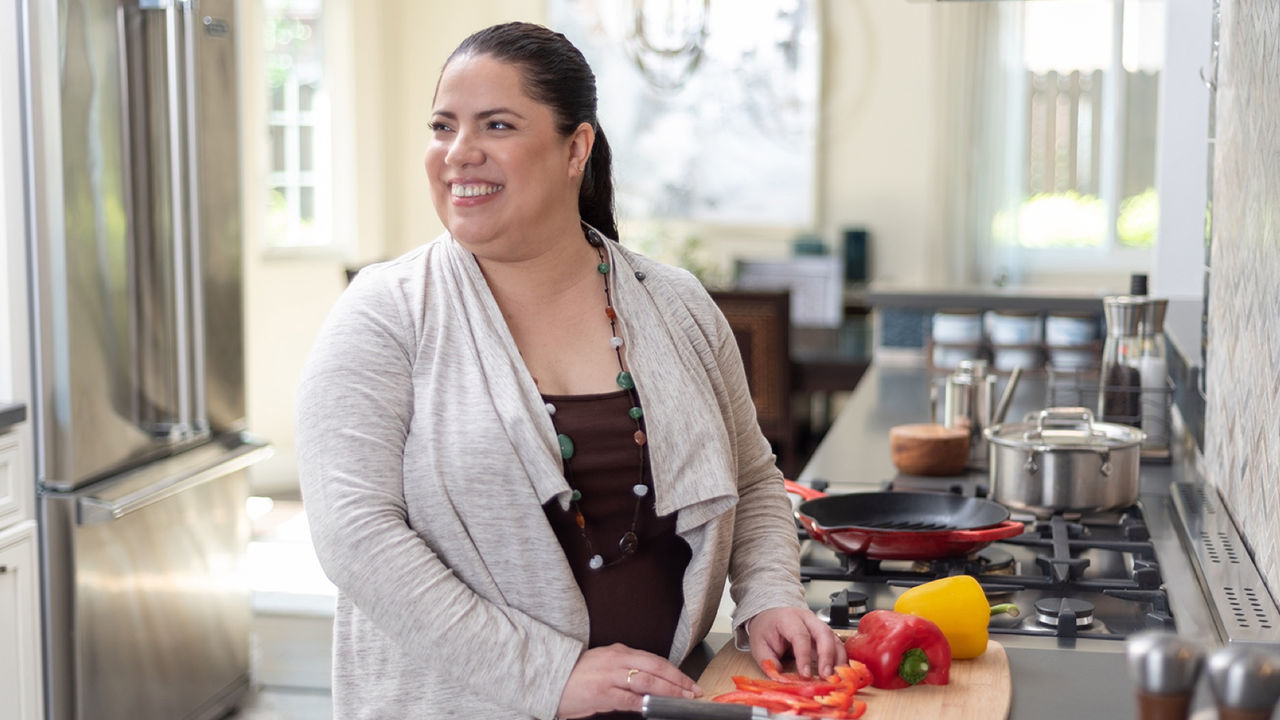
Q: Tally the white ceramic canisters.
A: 3